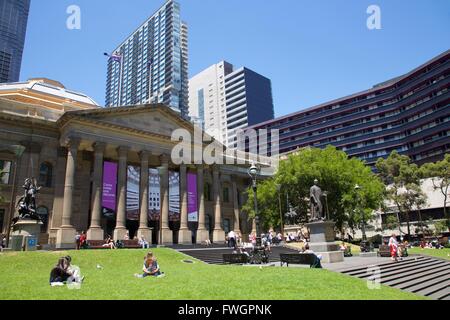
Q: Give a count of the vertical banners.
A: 5